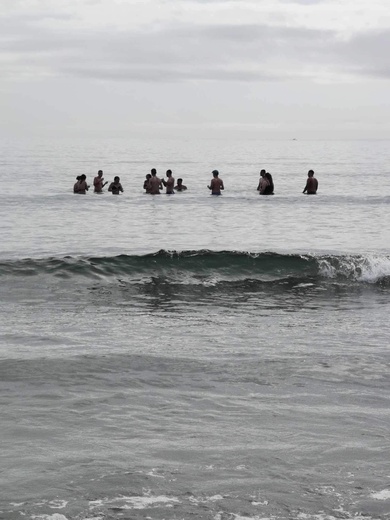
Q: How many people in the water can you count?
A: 12